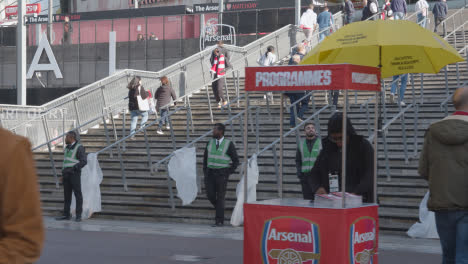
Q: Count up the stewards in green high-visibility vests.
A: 3